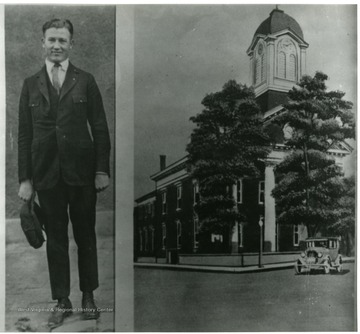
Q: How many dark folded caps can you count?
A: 1